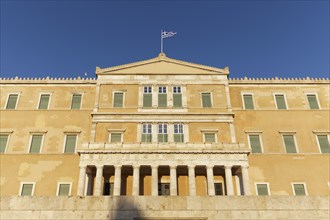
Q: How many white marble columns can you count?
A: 10